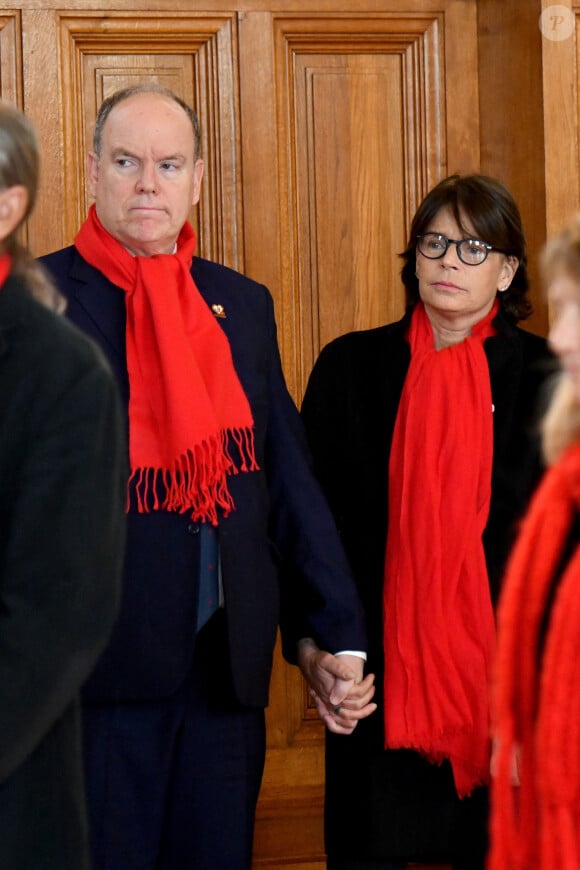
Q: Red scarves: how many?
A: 4